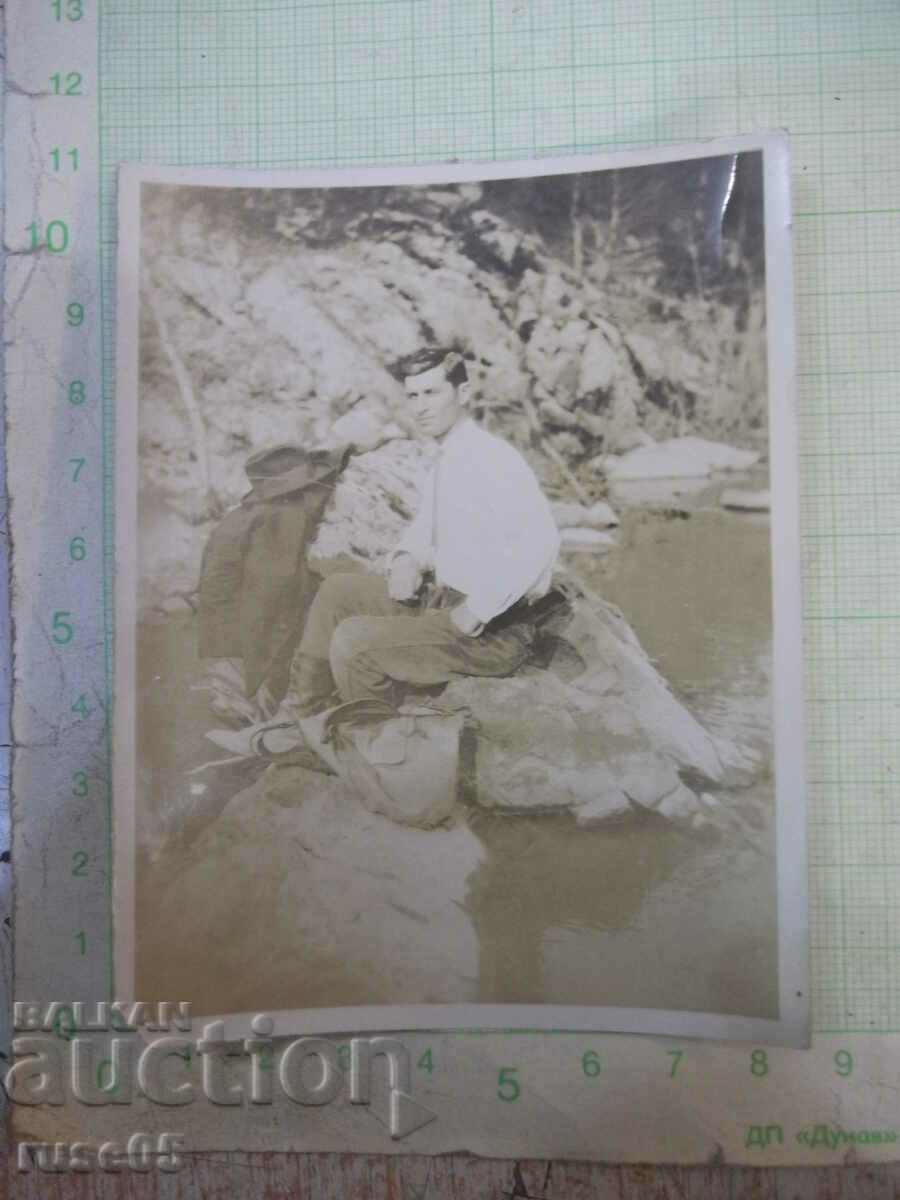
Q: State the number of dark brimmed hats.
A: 1